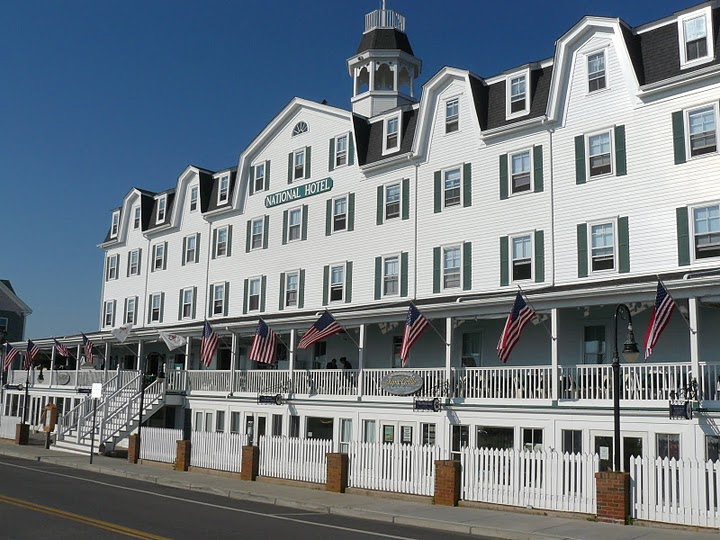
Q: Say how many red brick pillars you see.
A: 7